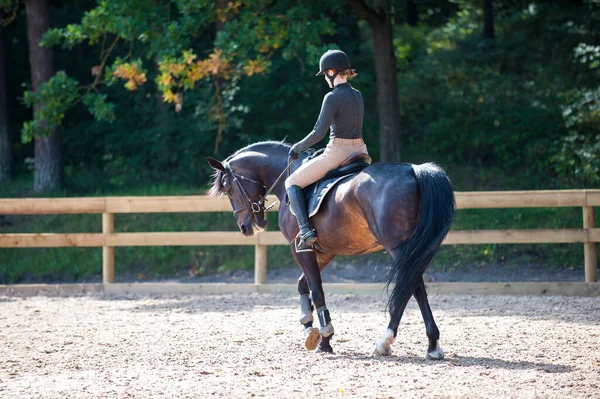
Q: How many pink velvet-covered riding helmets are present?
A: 0